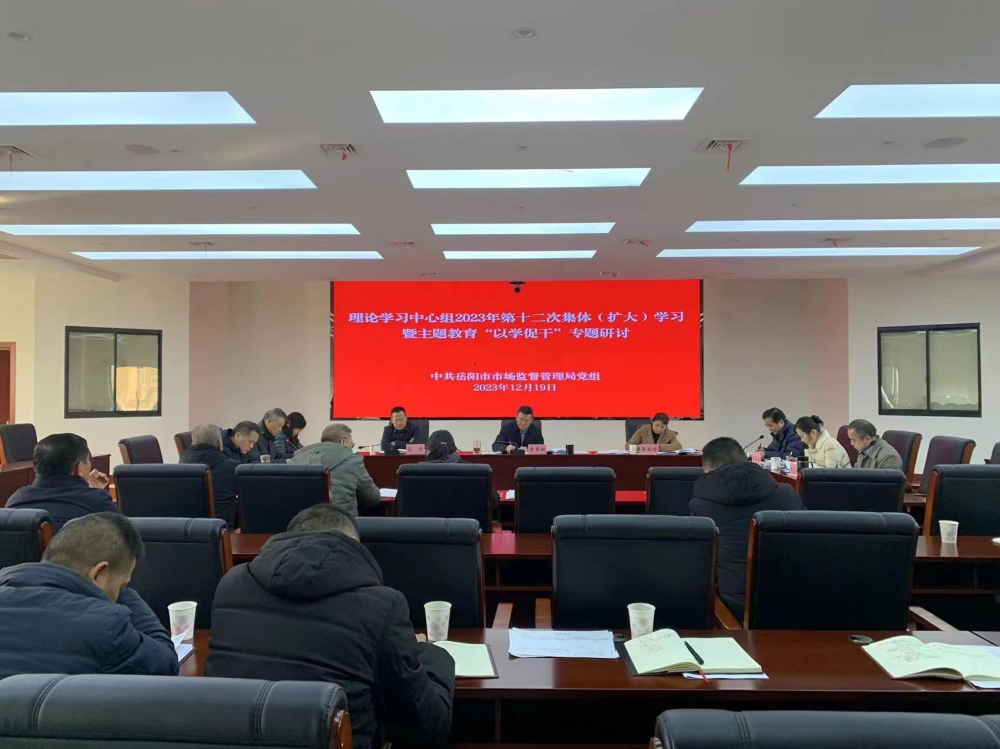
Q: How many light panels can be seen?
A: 12